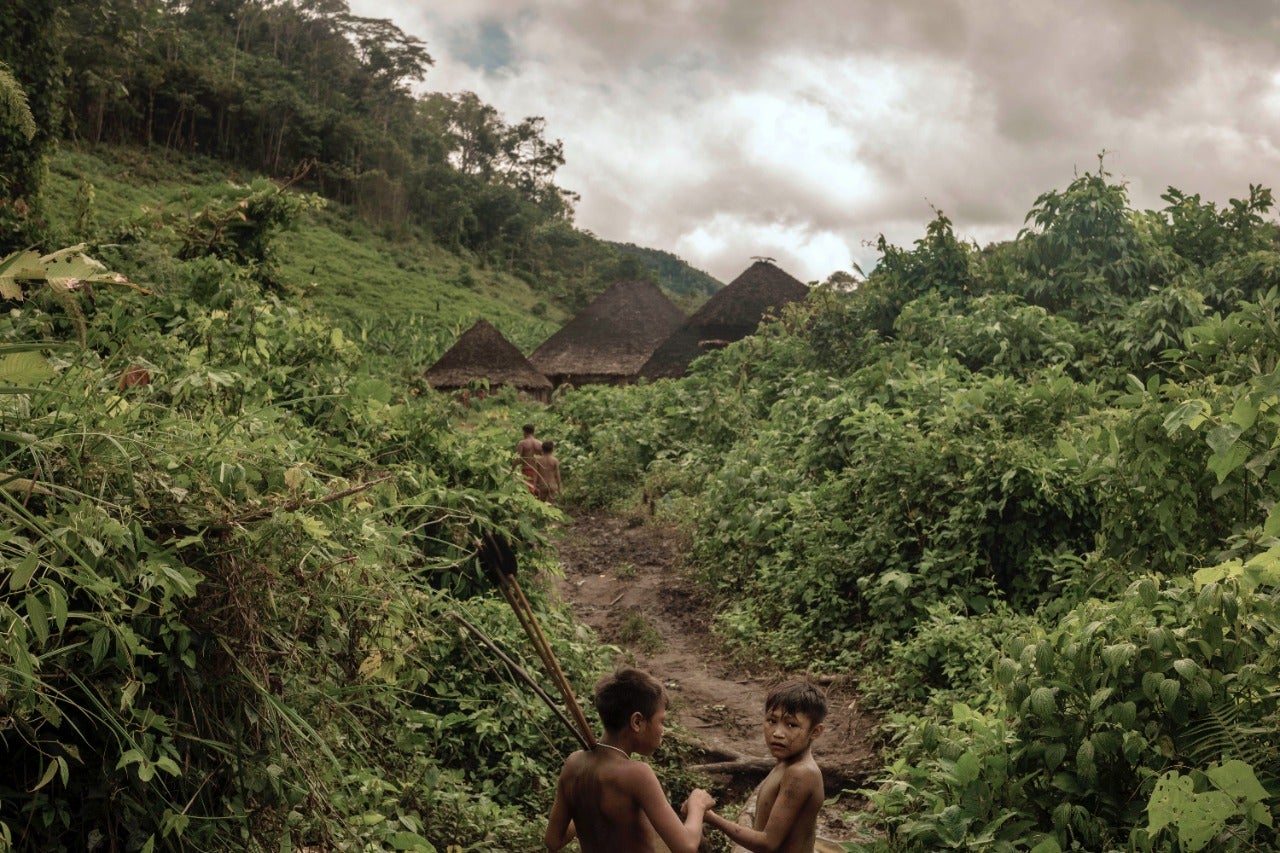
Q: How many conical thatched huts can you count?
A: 3